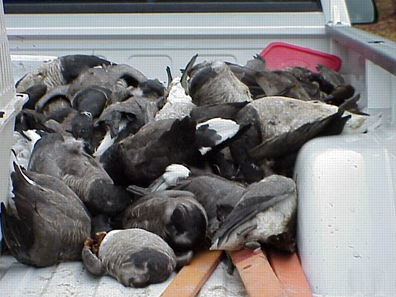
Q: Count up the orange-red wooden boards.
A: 3